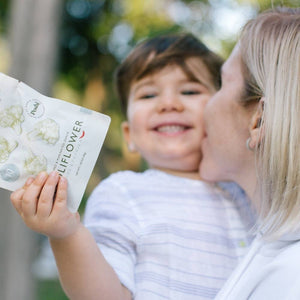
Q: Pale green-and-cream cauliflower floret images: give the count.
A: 4